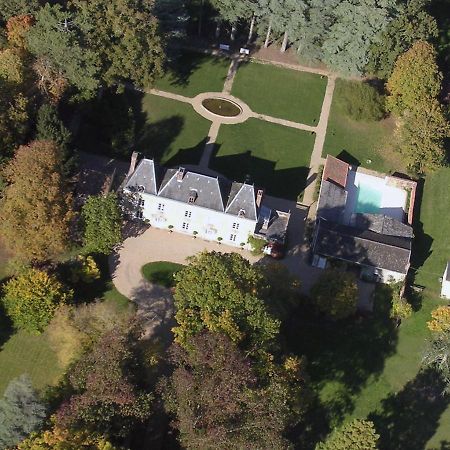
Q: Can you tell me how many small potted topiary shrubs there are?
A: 5